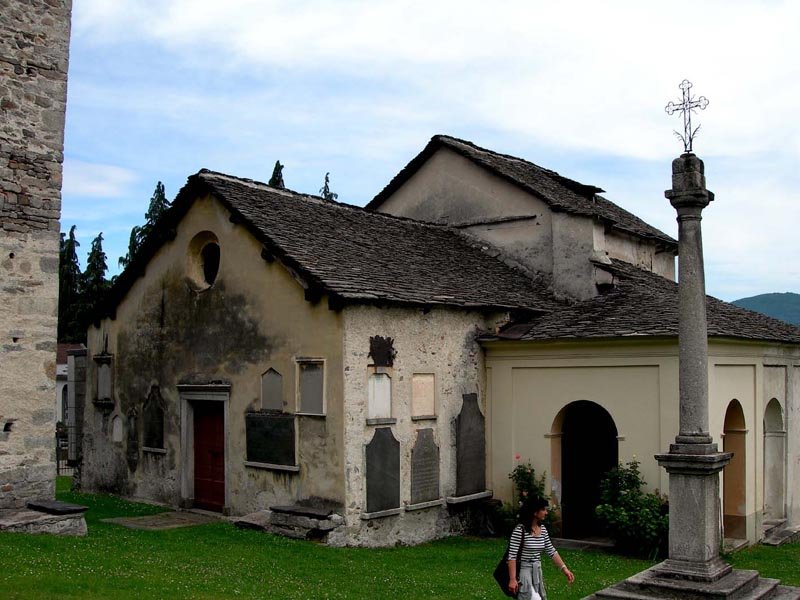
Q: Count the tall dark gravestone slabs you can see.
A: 3